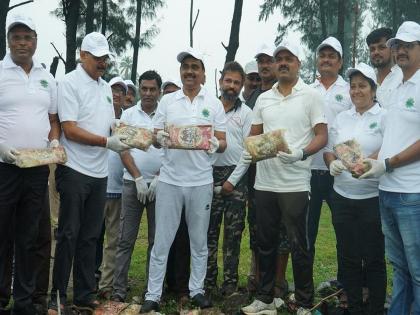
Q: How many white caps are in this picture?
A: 12